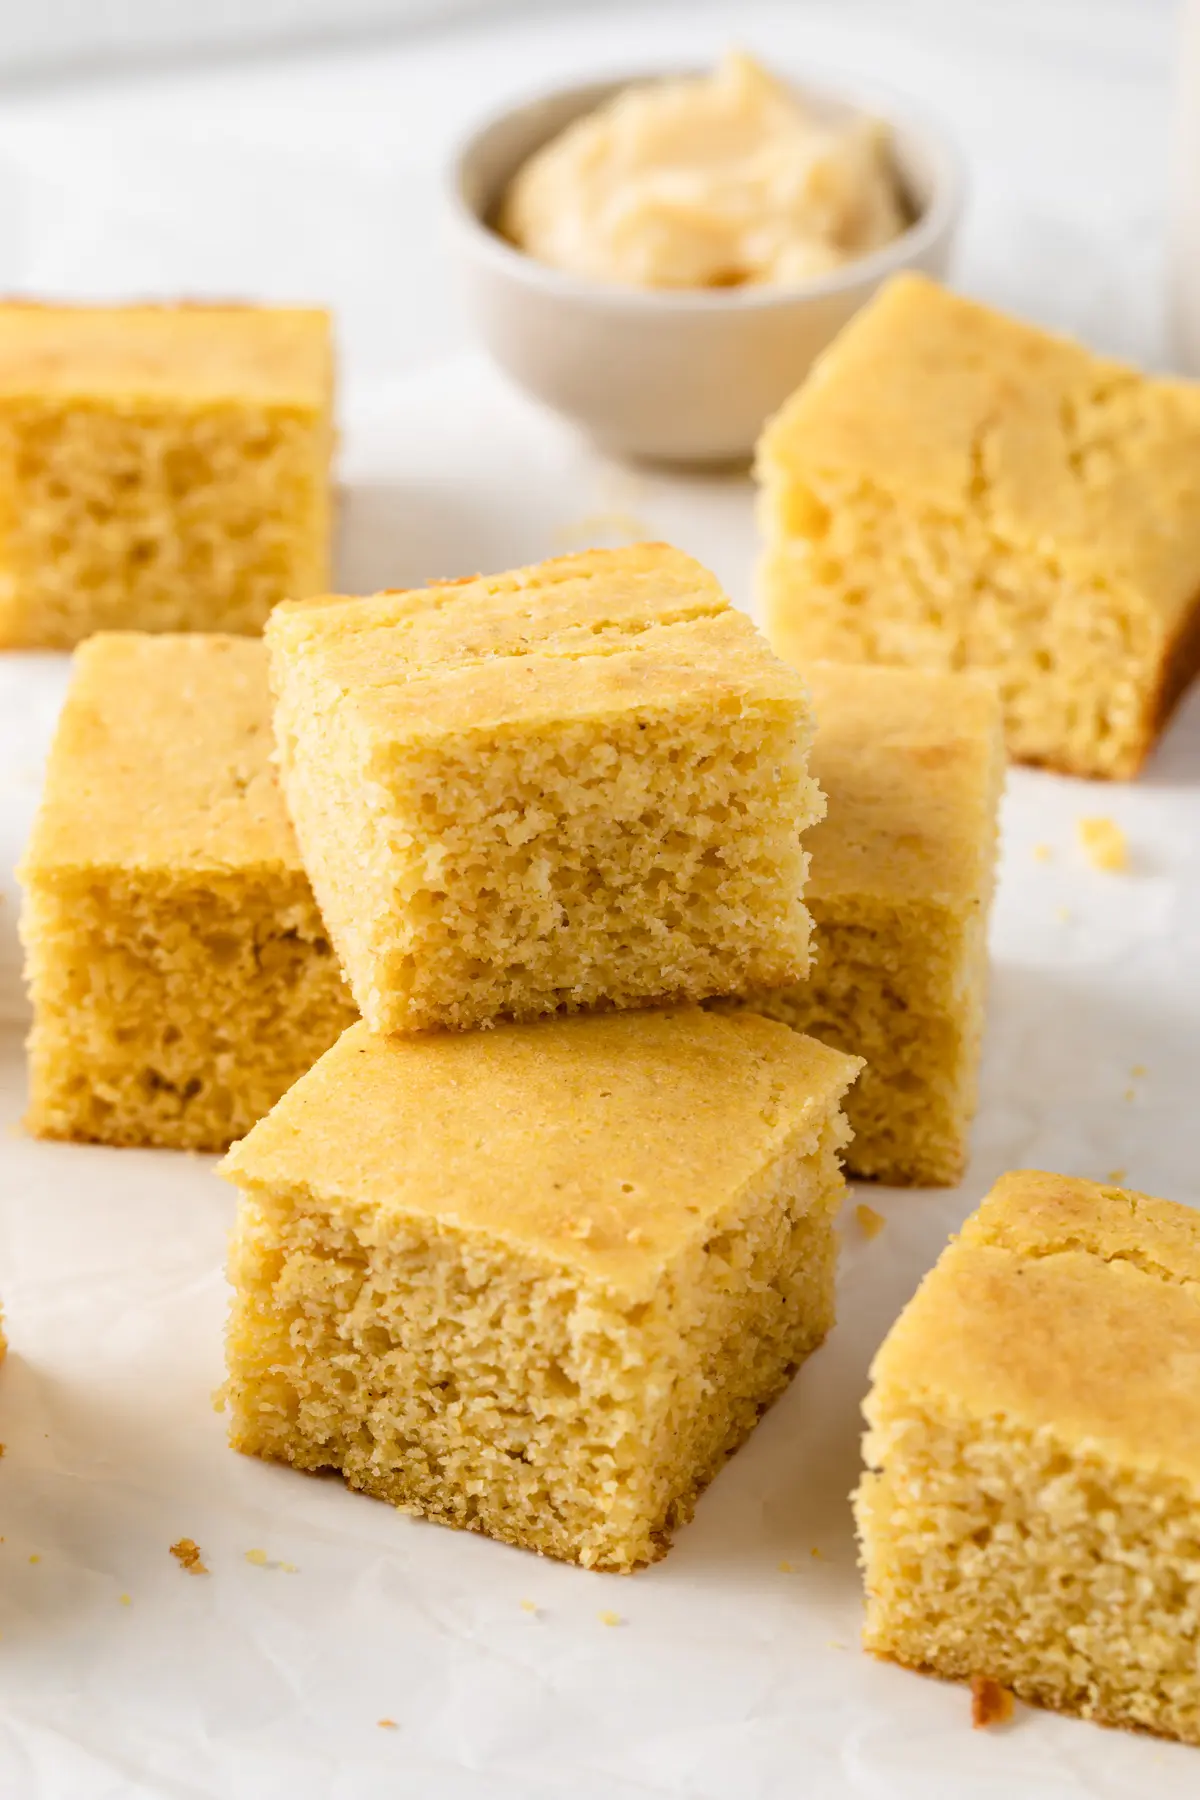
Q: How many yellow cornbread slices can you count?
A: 7